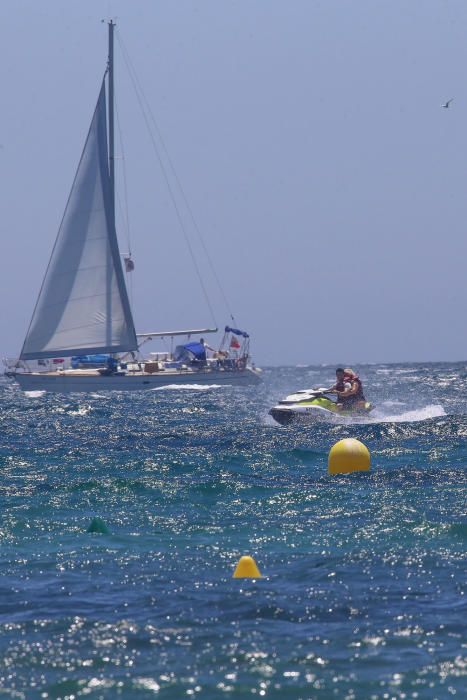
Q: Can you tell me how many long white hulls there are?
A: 1